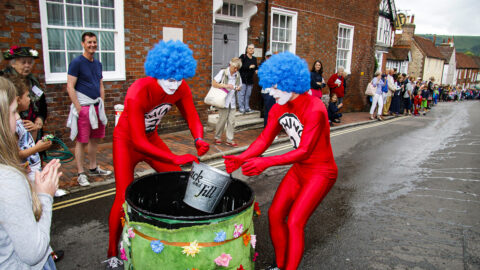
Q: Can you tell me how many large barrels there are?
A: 1